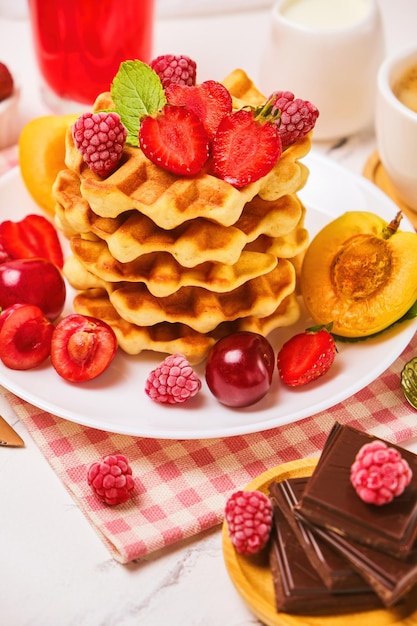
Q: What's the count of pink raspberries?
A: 7